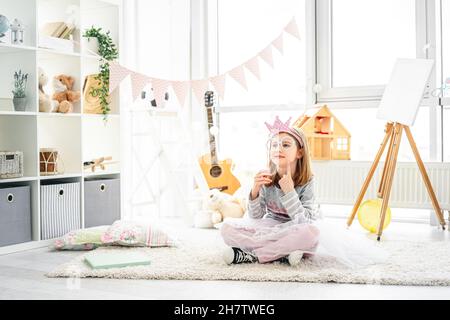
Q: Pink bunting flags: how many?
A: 11